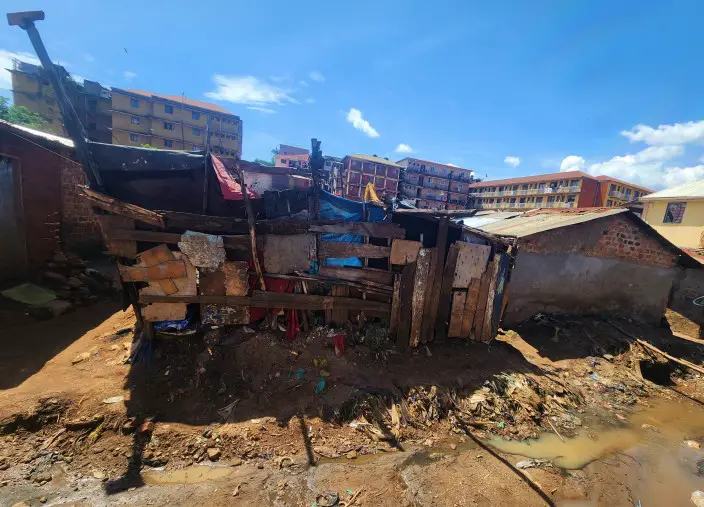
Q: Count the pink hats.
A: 0